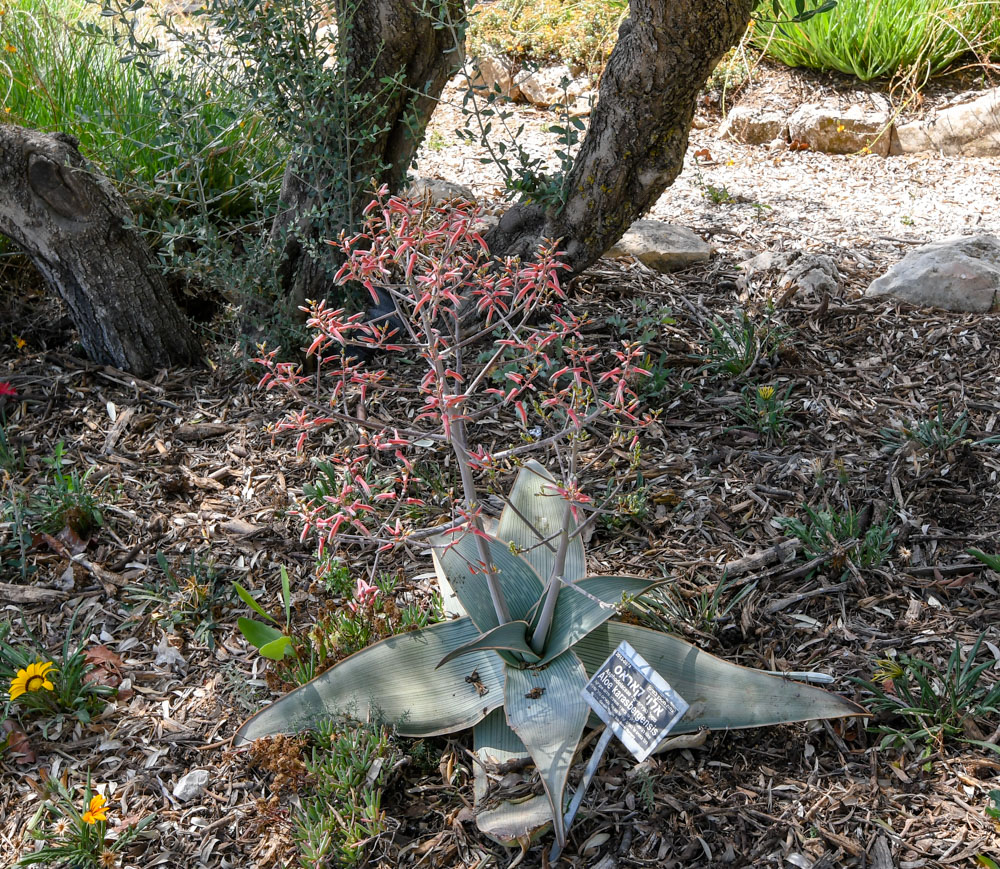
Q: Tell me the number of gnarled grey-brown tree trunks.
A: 3